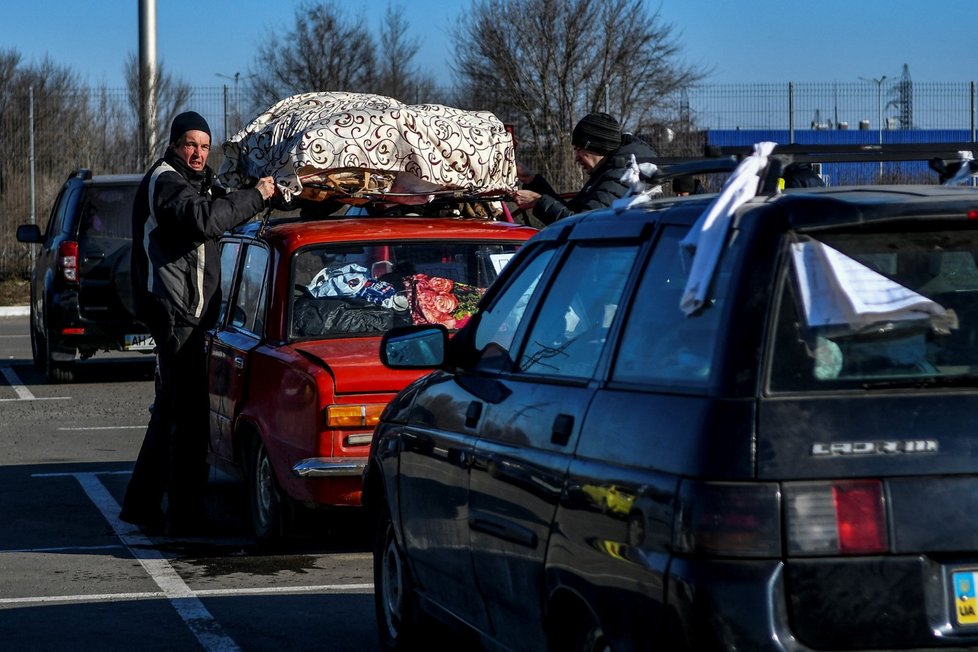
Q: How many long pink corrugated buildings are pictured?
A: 0